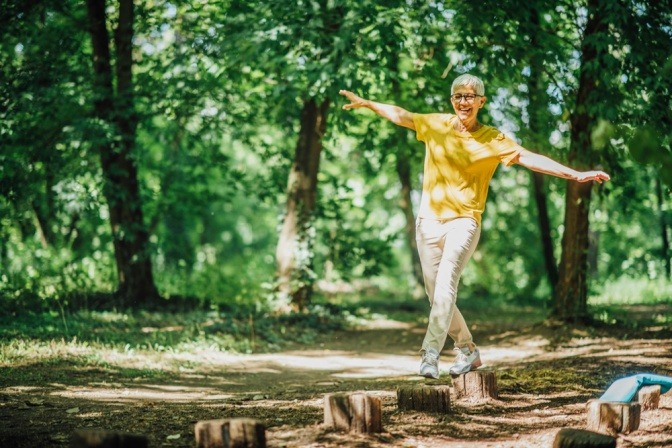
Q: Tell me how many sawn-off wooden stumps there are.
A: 8